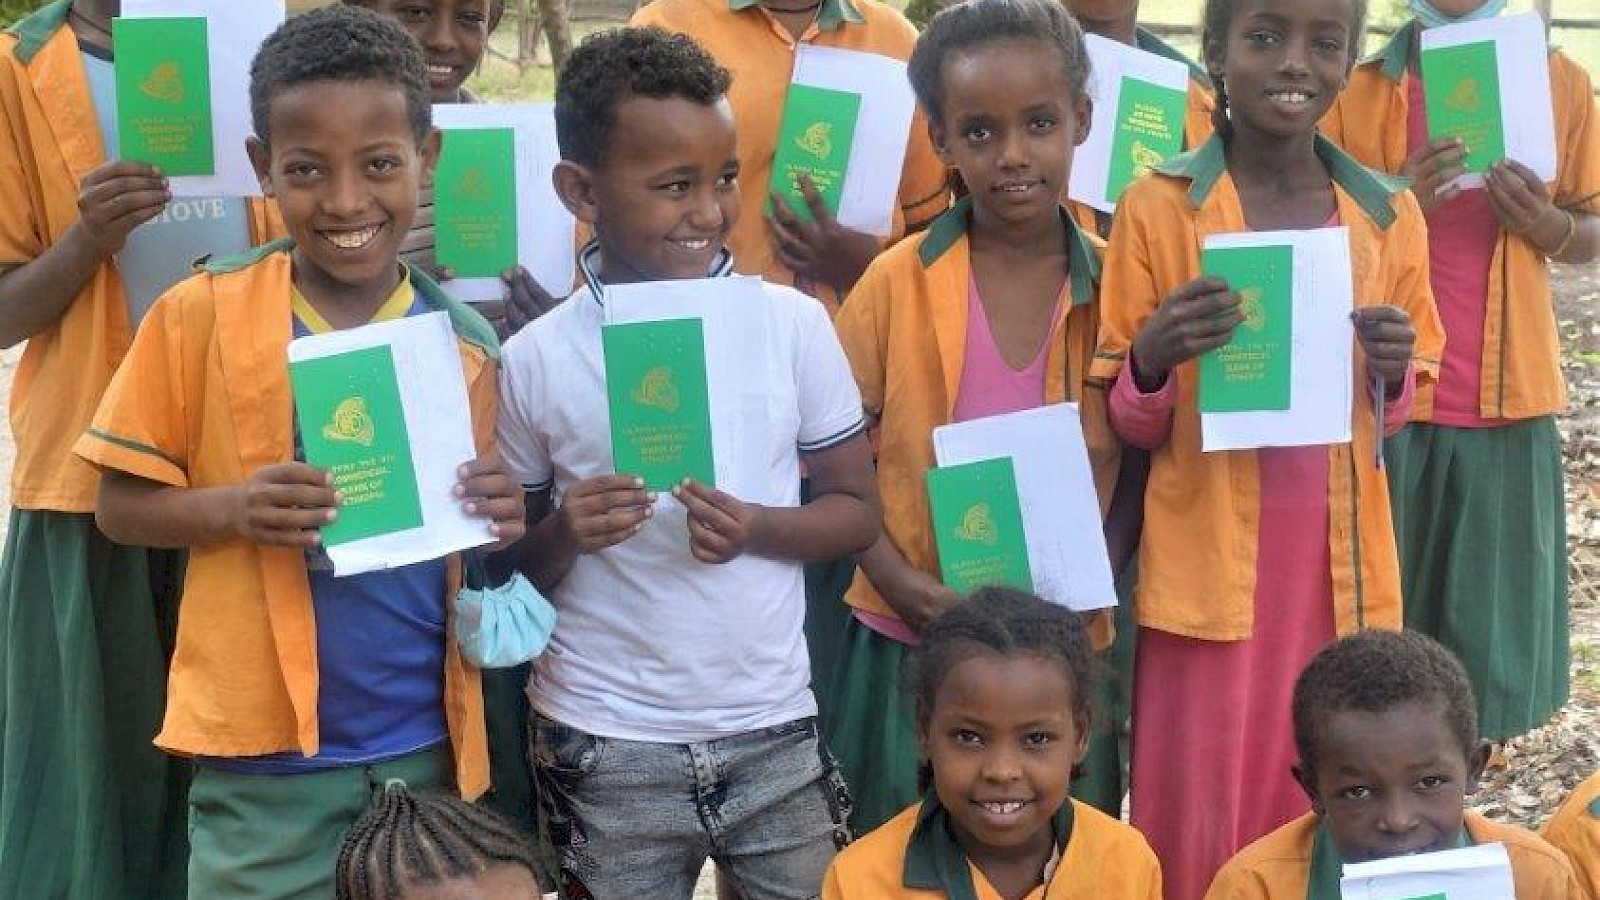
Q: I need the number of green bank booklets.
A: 10